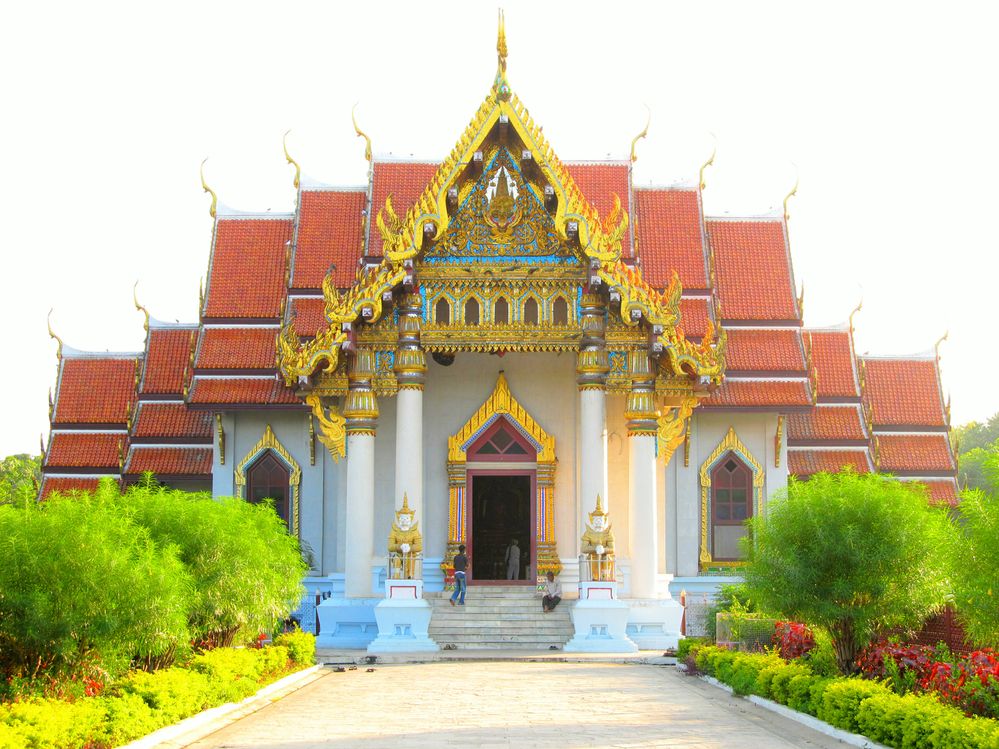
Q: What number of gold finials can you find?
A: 11